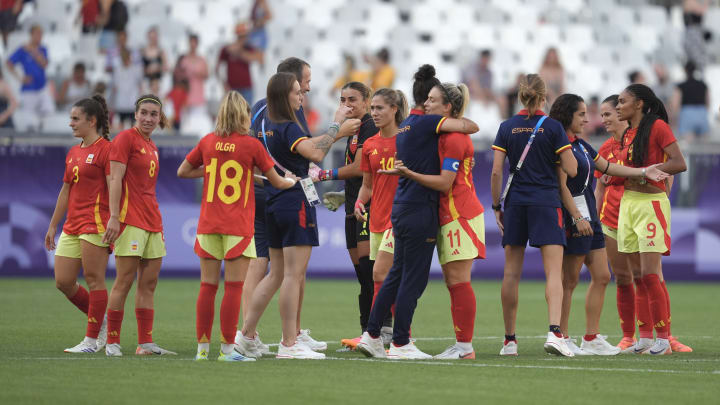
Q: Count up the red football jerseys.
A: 7